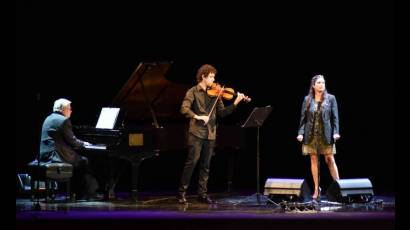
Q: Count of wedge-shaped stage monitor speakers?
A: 2